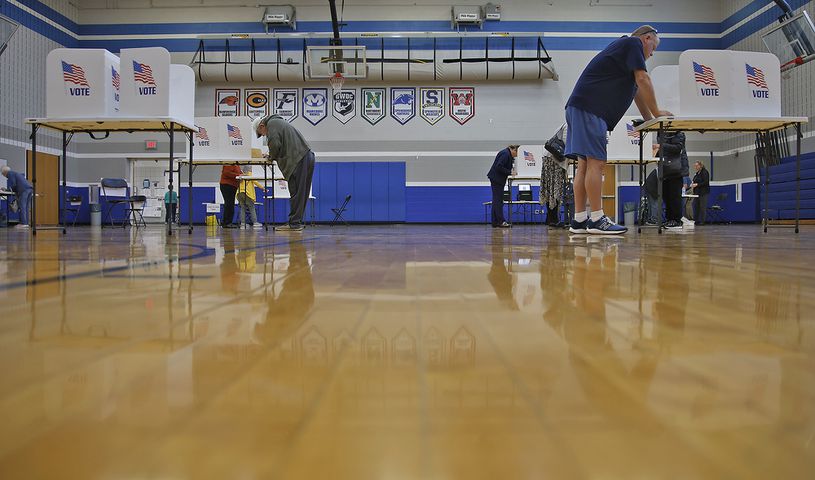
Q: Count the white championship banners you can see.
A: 9